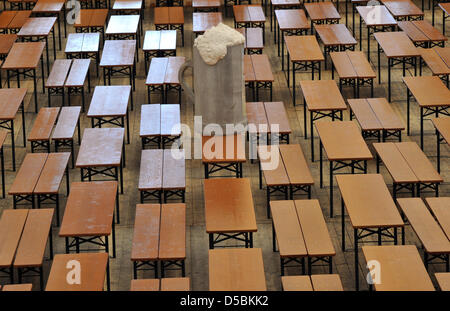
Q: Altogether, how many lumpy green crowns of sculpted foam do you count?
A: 0